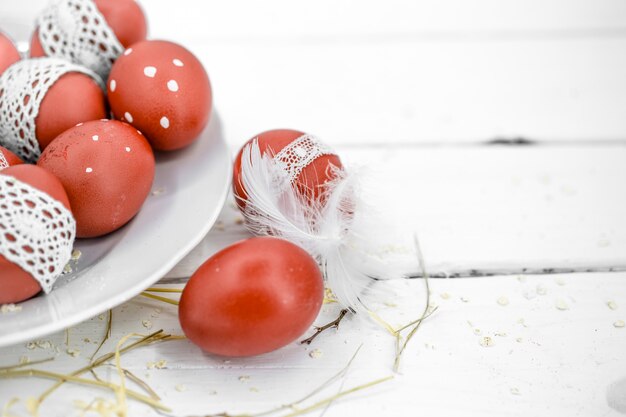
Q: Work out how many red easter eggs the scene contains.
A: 9